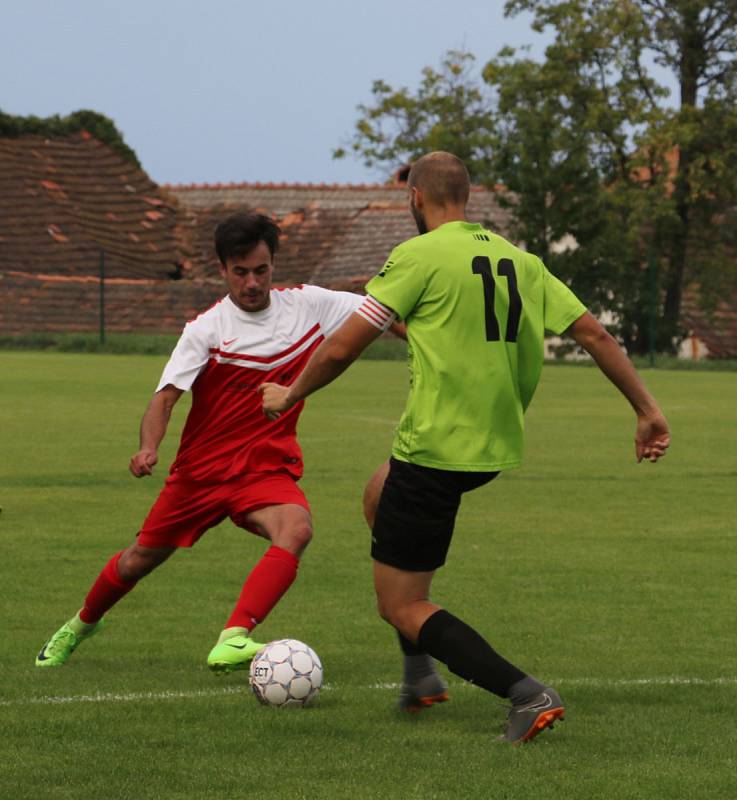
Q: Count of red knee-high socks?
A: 2